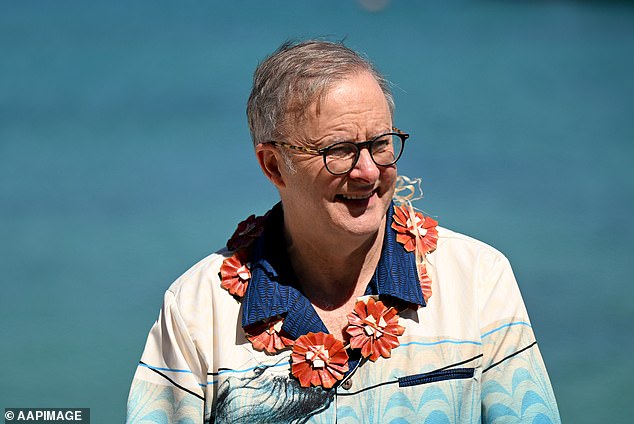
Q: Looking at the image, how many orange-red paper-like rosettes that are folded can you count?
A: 7